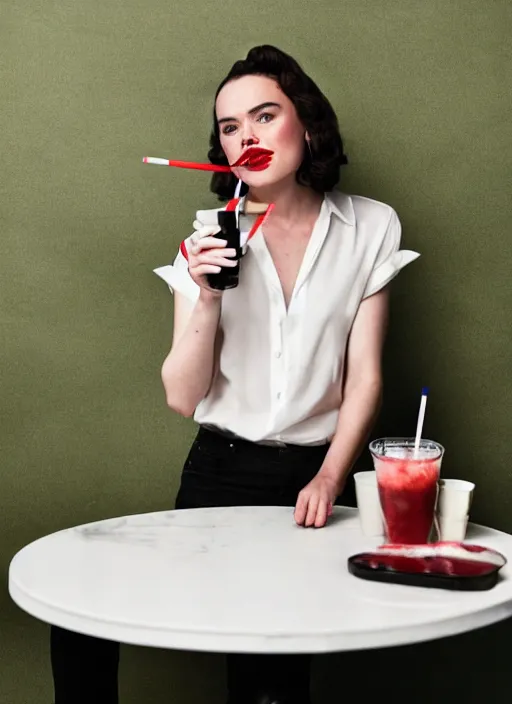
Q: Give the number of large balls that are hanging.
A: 0